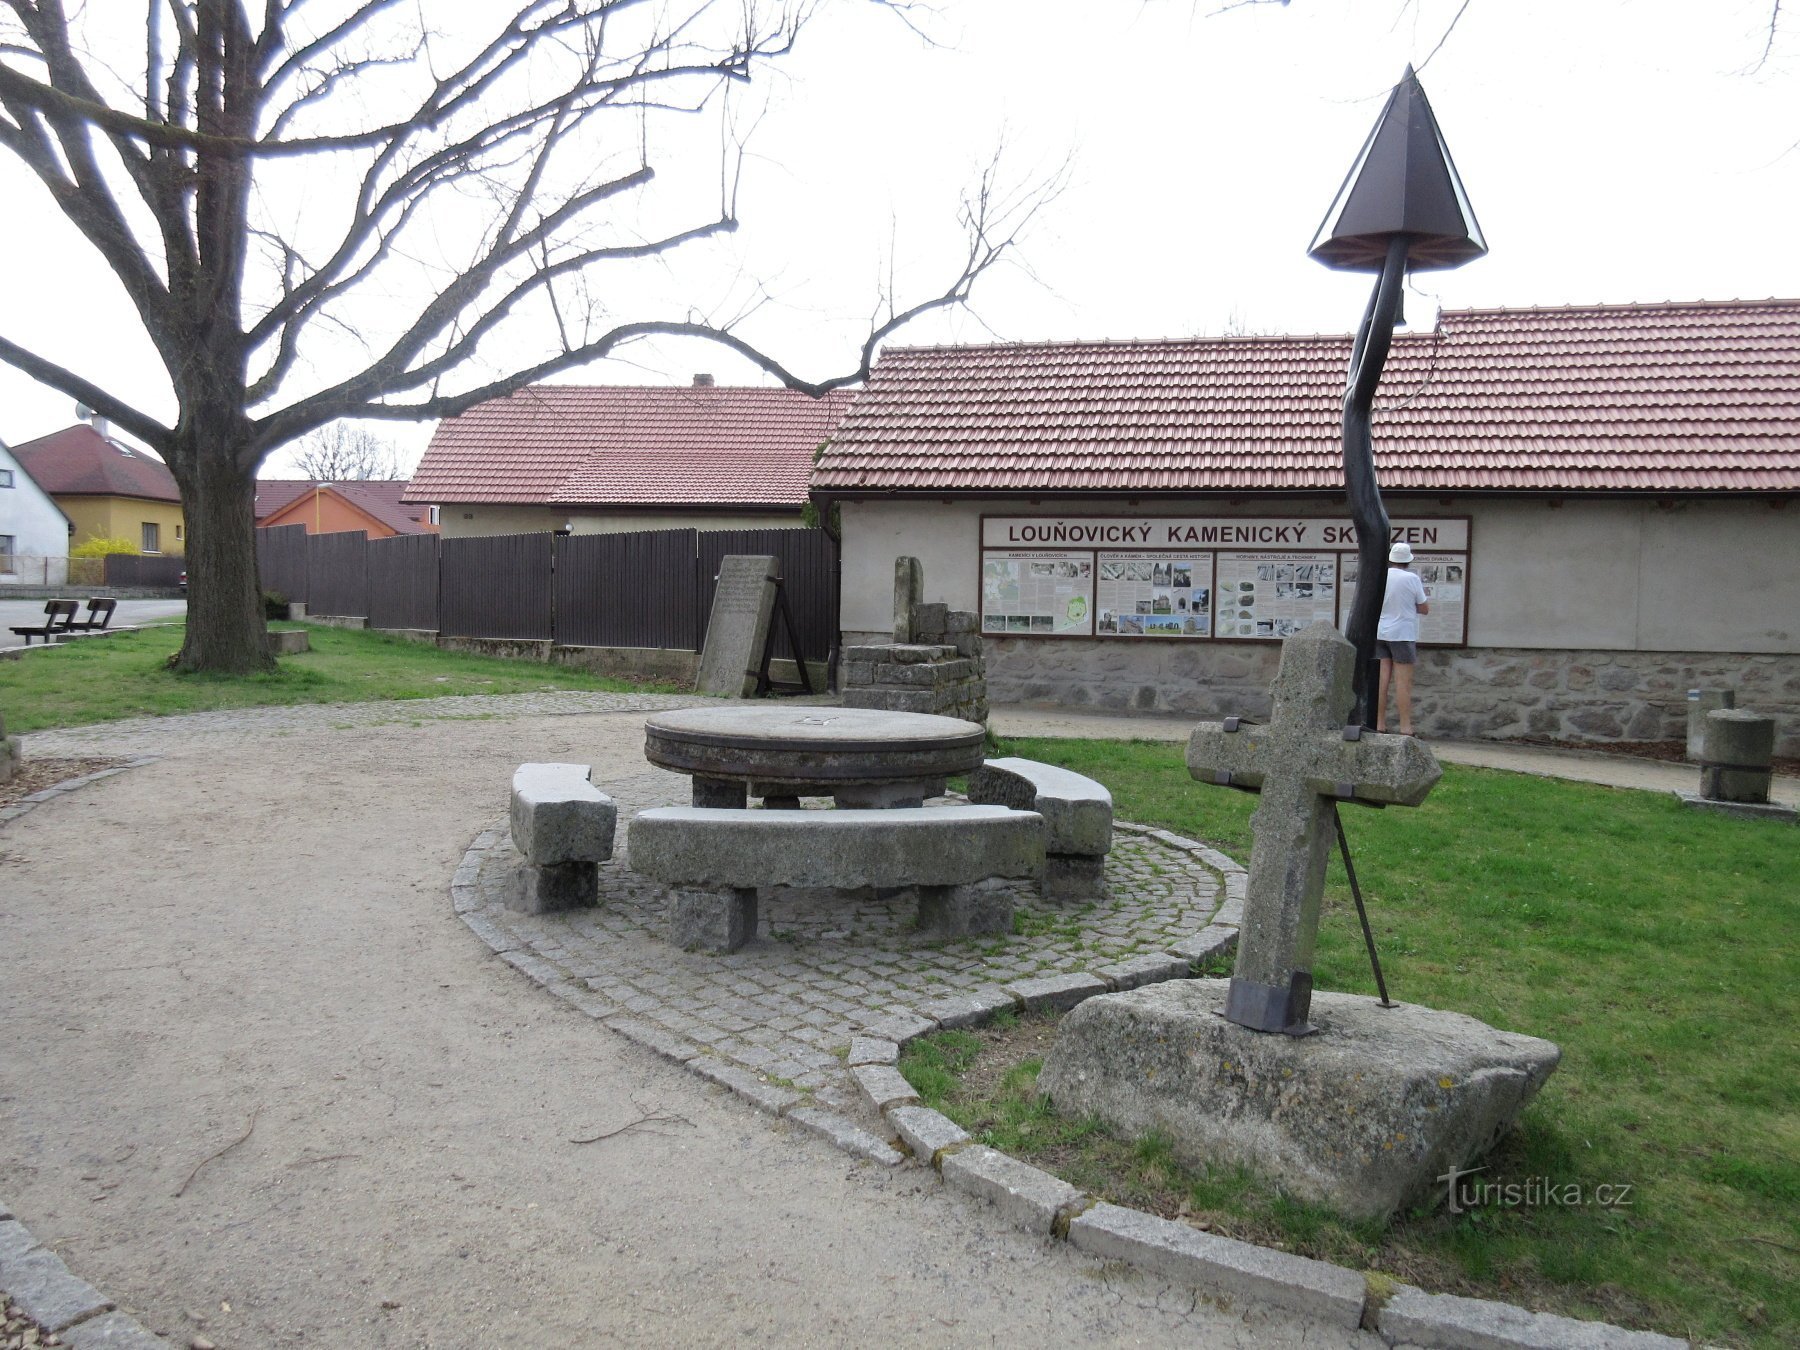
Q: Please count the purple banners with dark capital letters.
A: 0